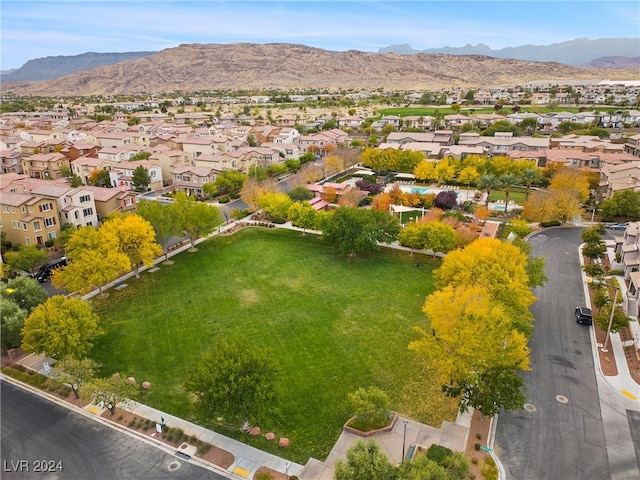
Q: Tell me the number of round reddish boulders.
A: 6